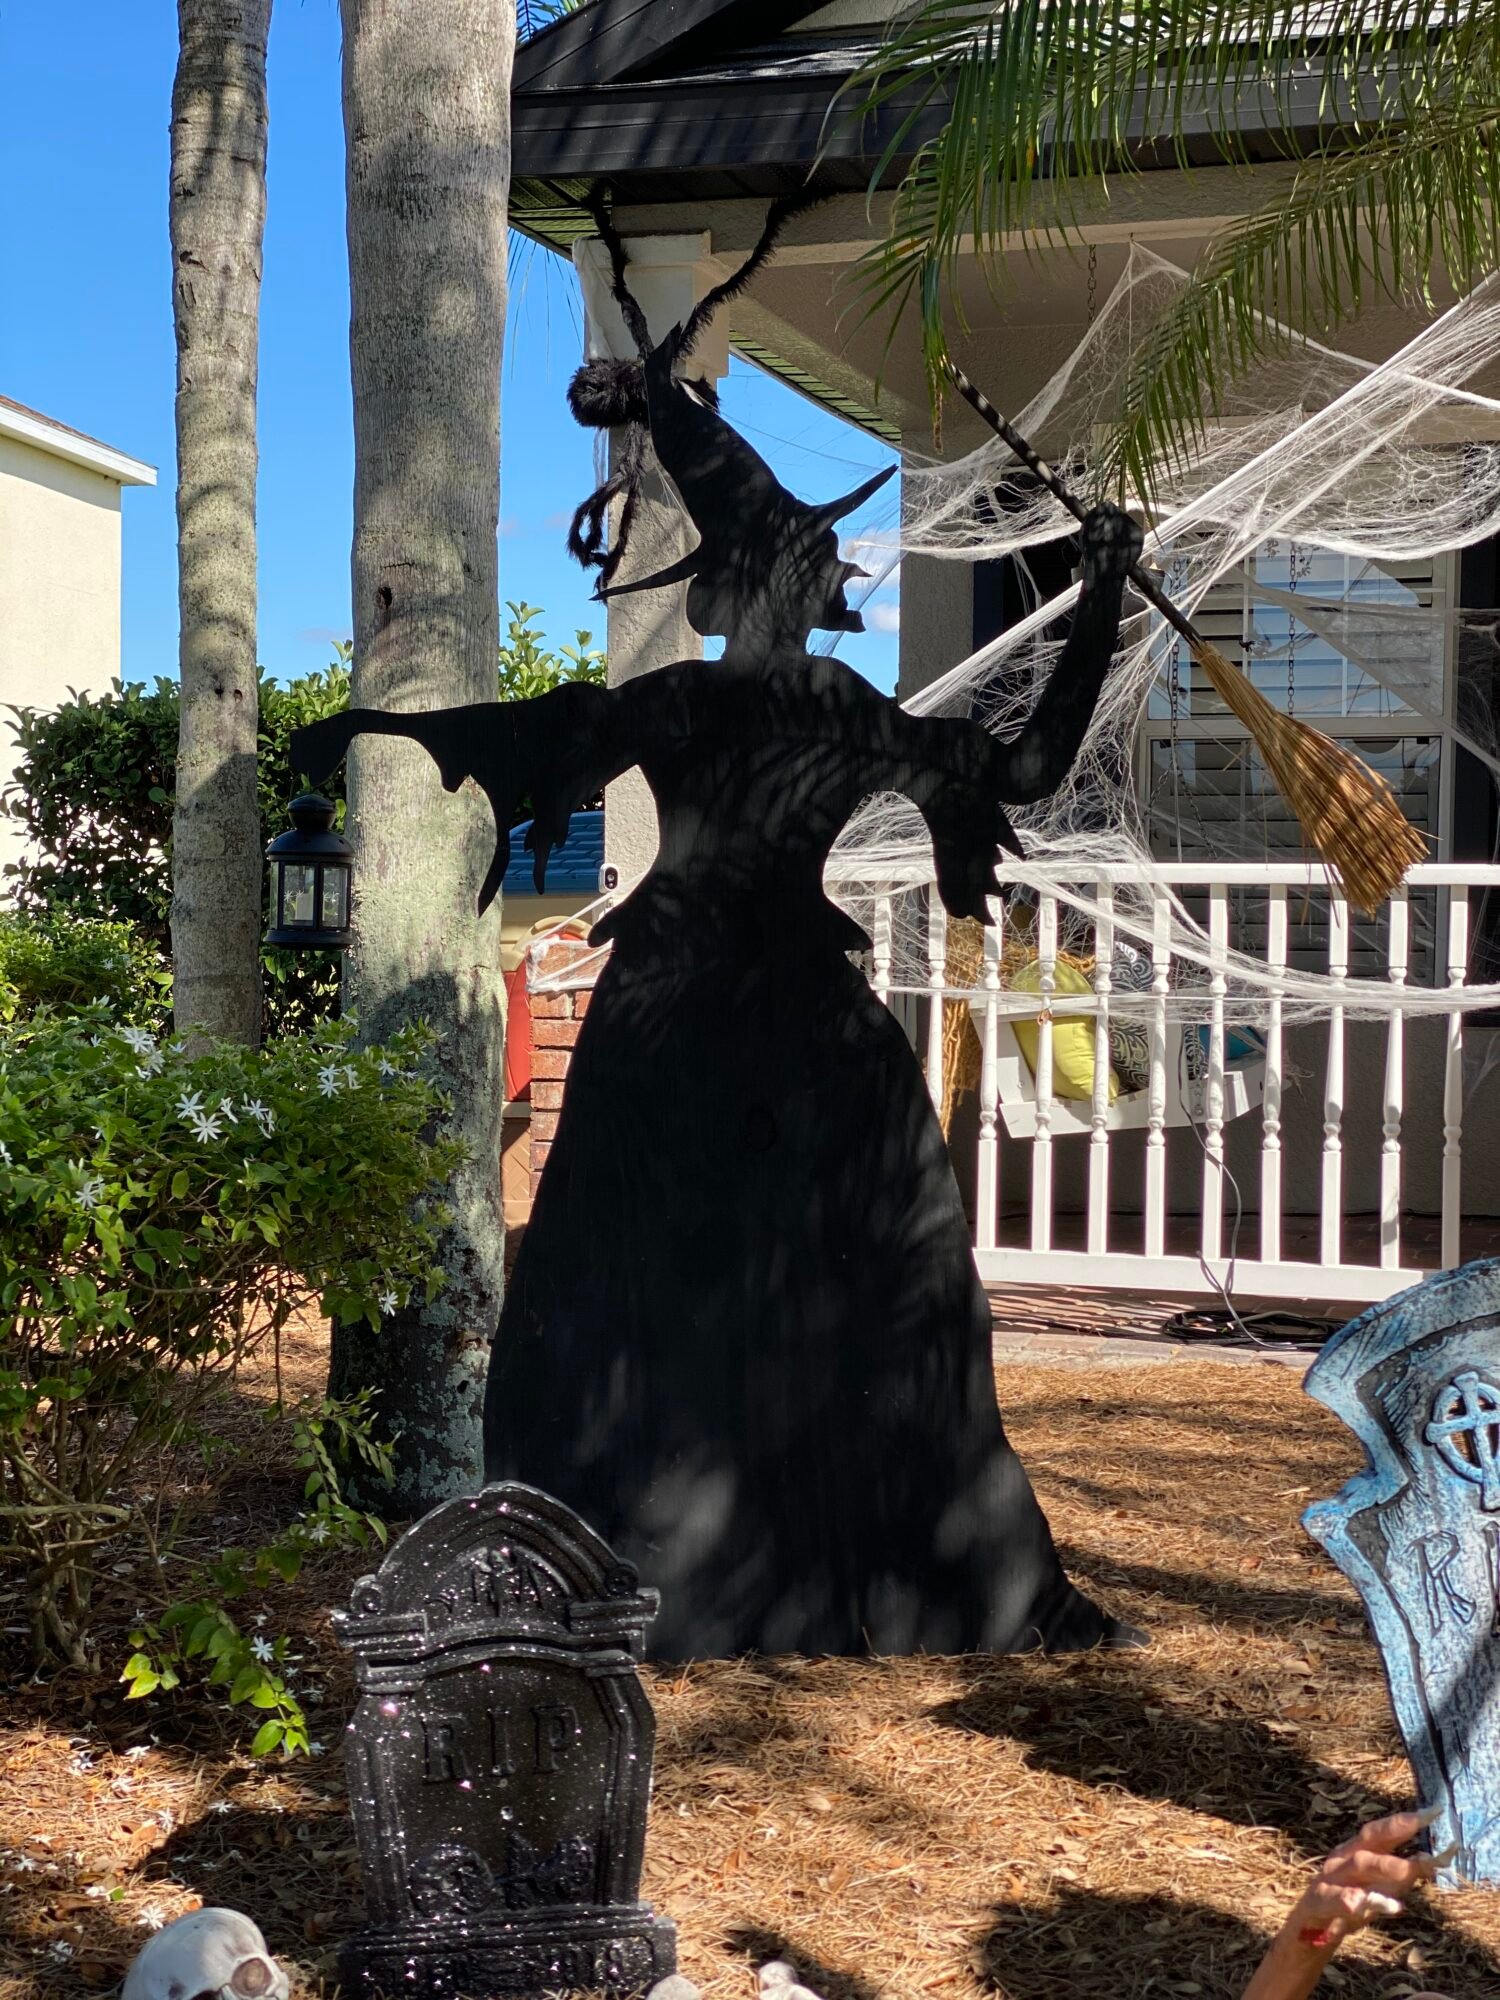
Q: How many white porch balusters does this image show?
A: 11